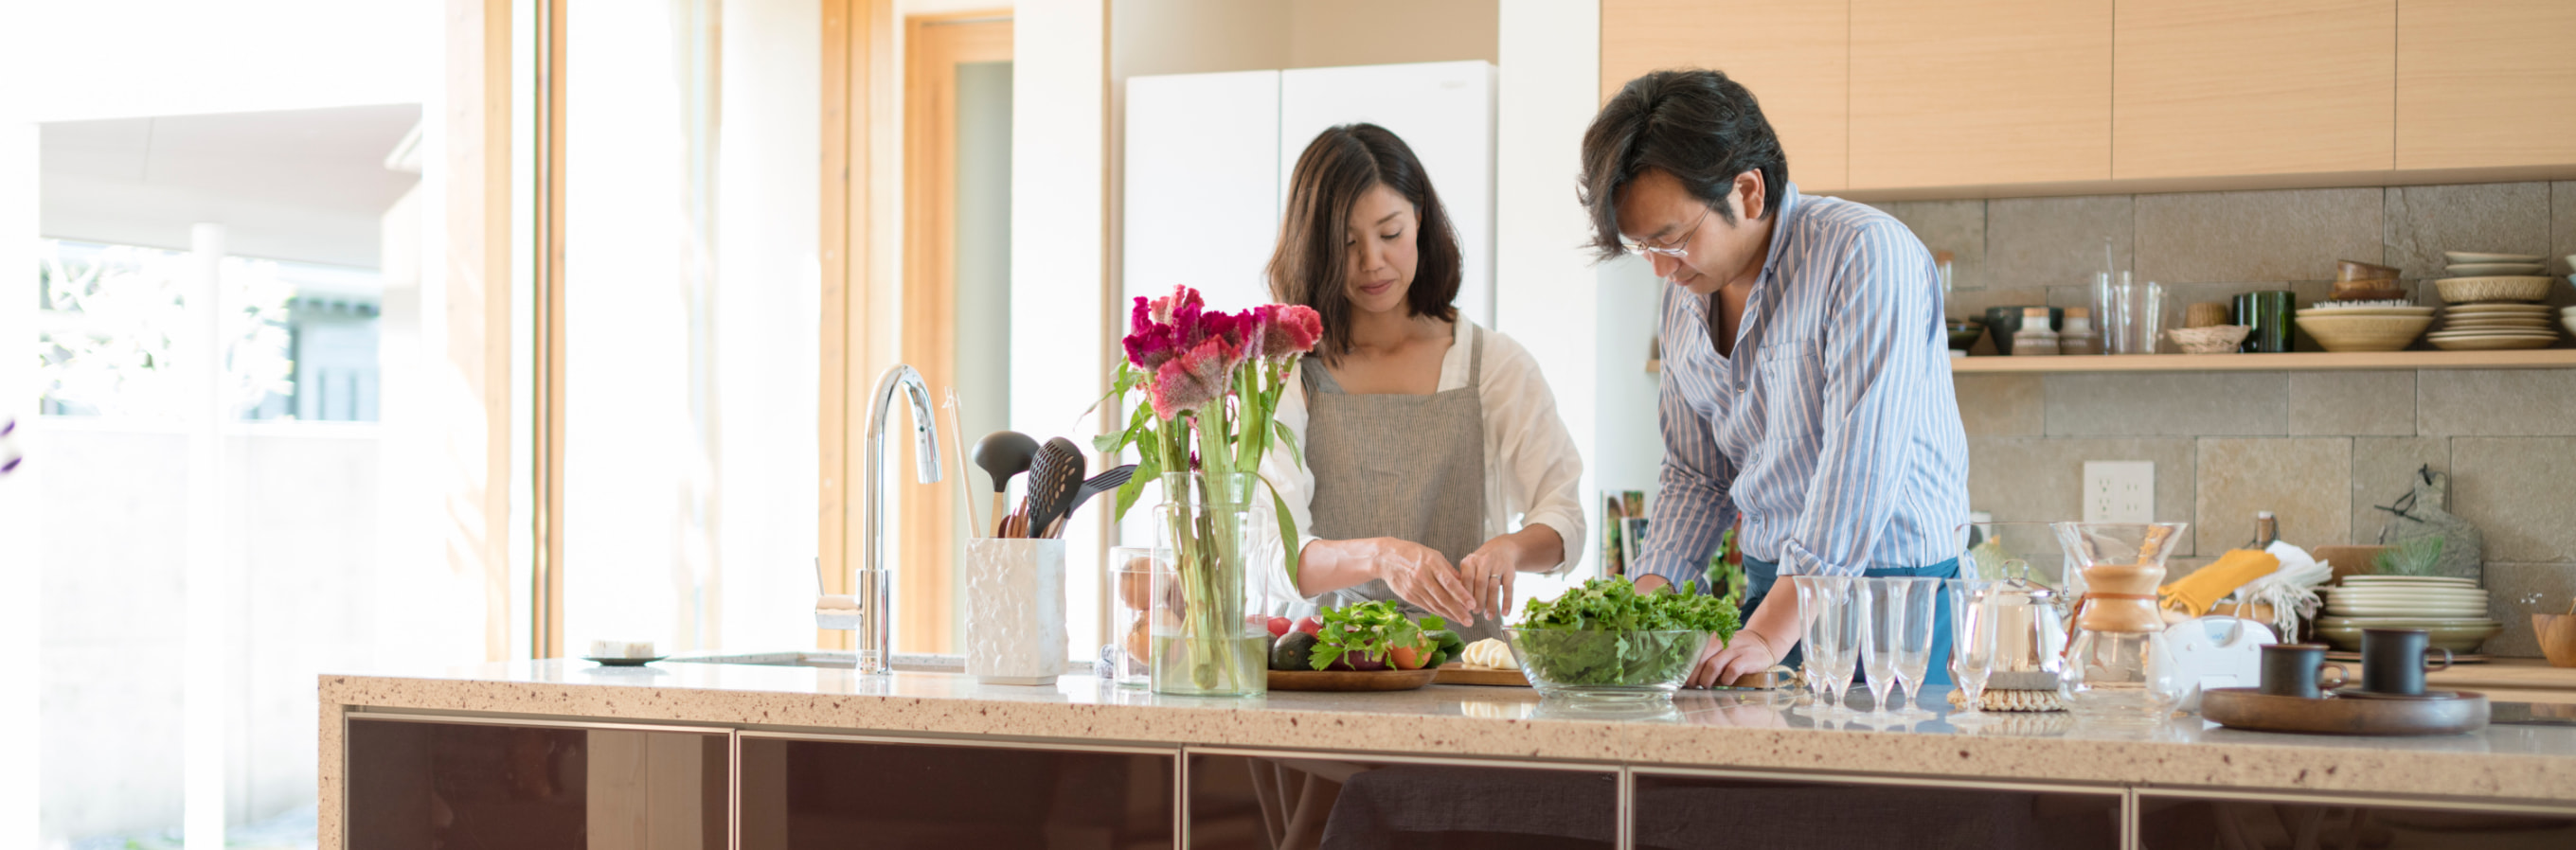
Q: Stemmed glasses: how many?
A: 5